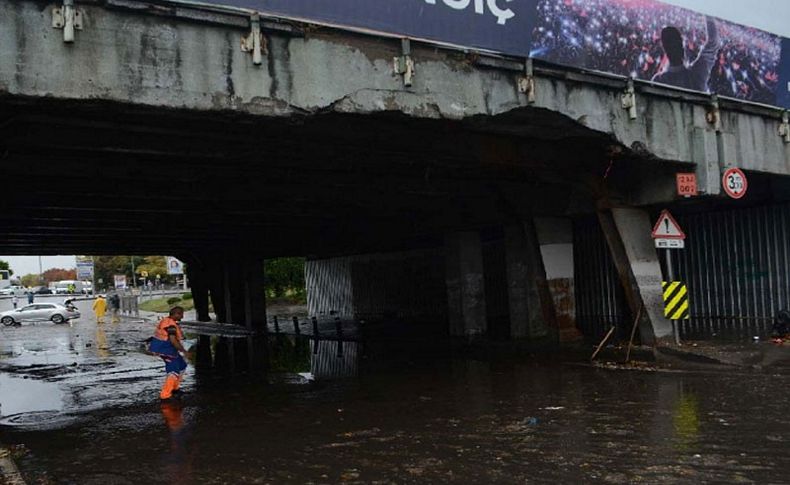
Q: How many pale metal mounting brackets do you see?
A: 7